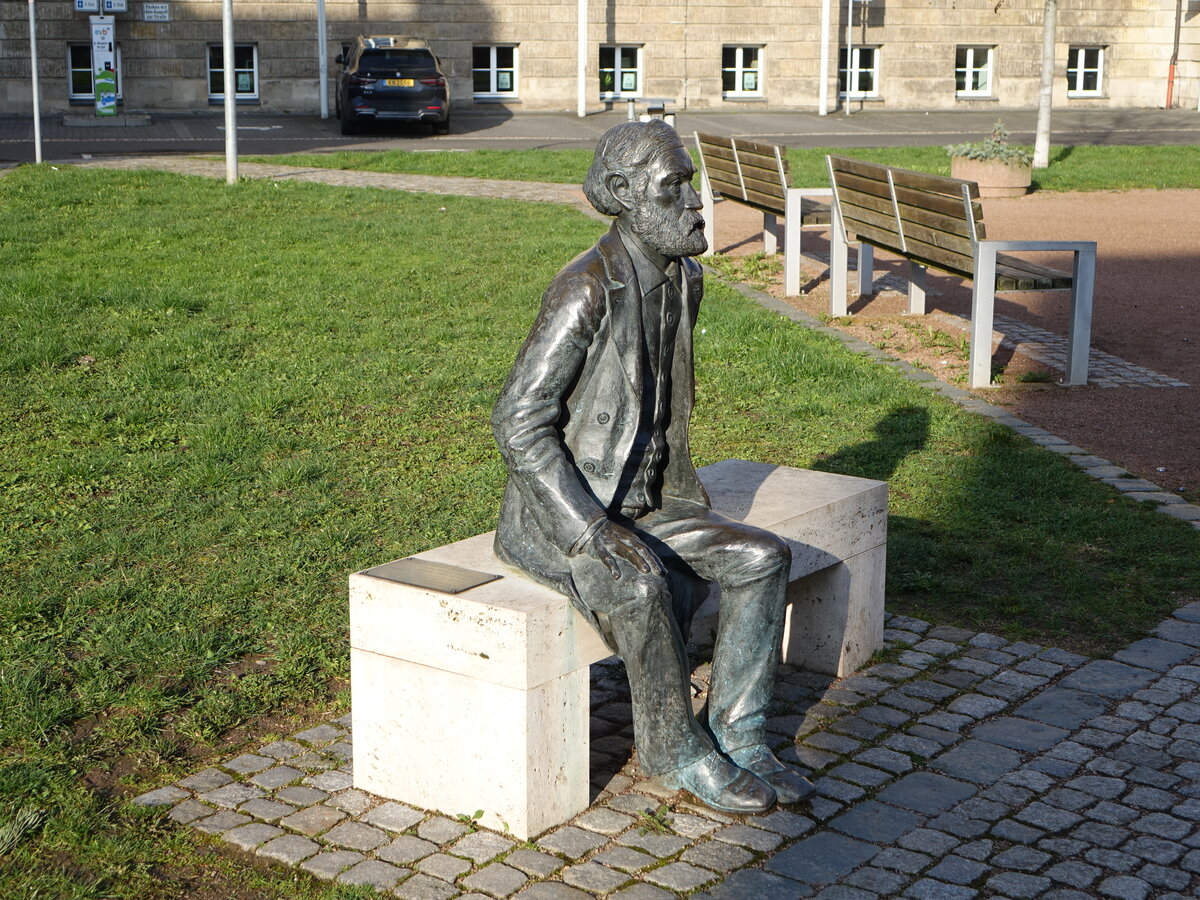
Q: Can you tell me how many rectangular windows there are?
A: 8